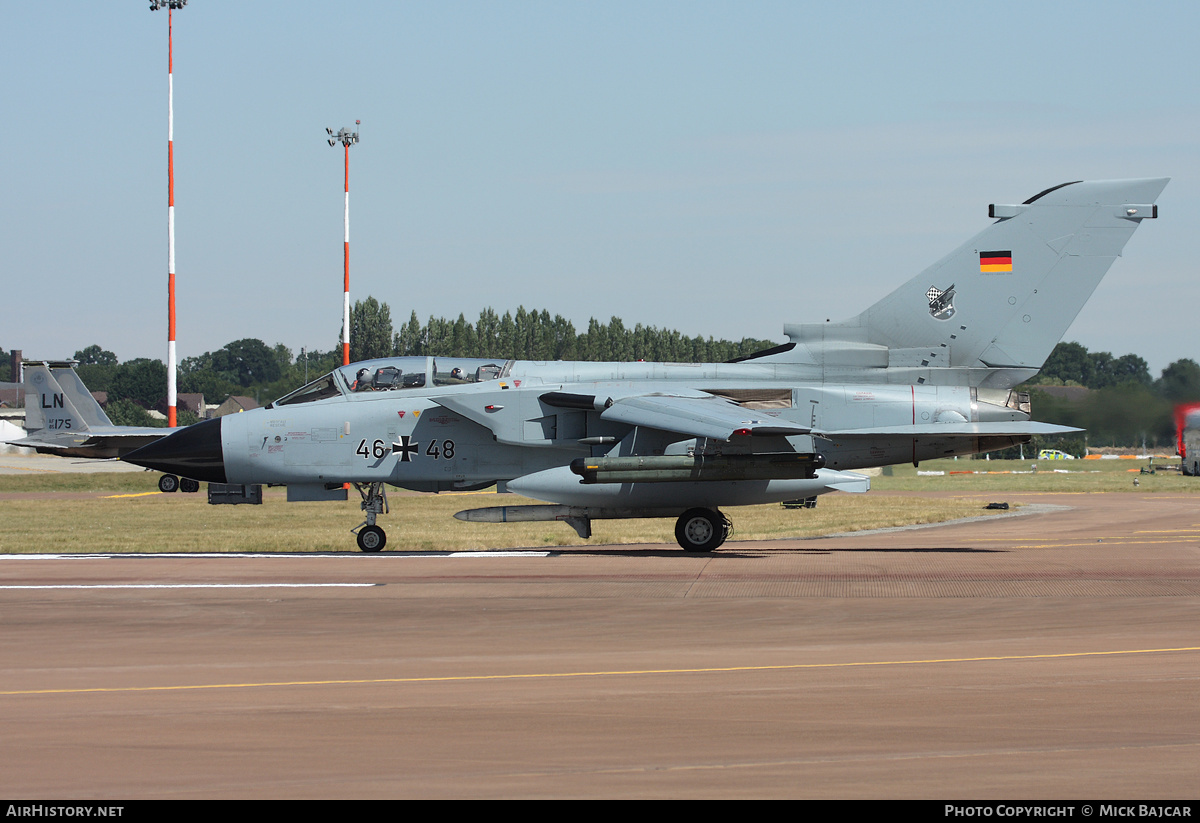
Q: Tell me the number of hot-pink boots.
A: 0